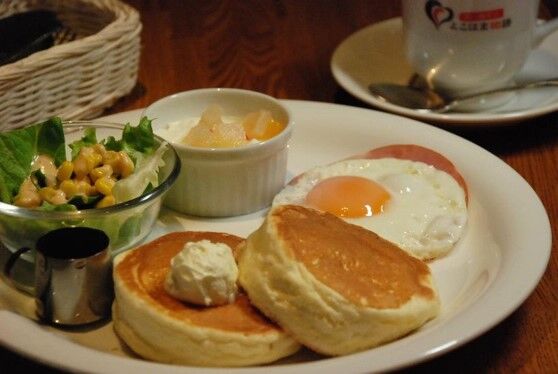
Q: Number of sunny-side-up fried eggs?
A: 1